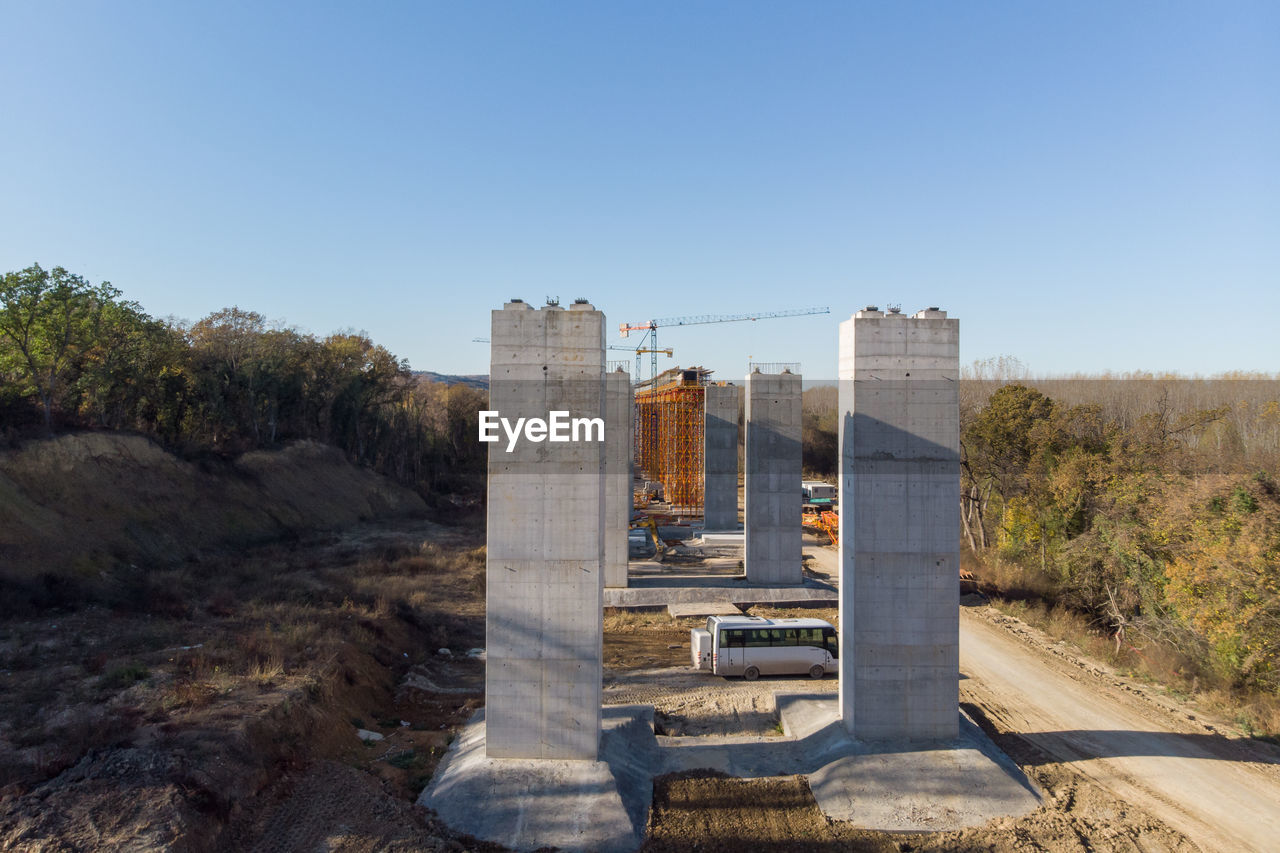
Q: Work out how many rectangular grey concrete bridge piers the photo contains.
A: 5